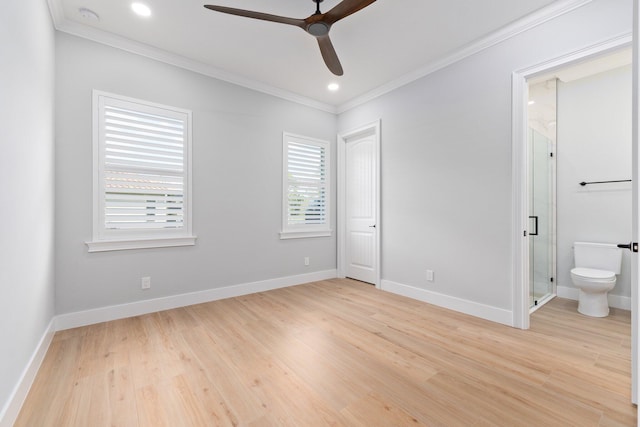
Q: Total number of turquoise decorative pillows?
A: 0